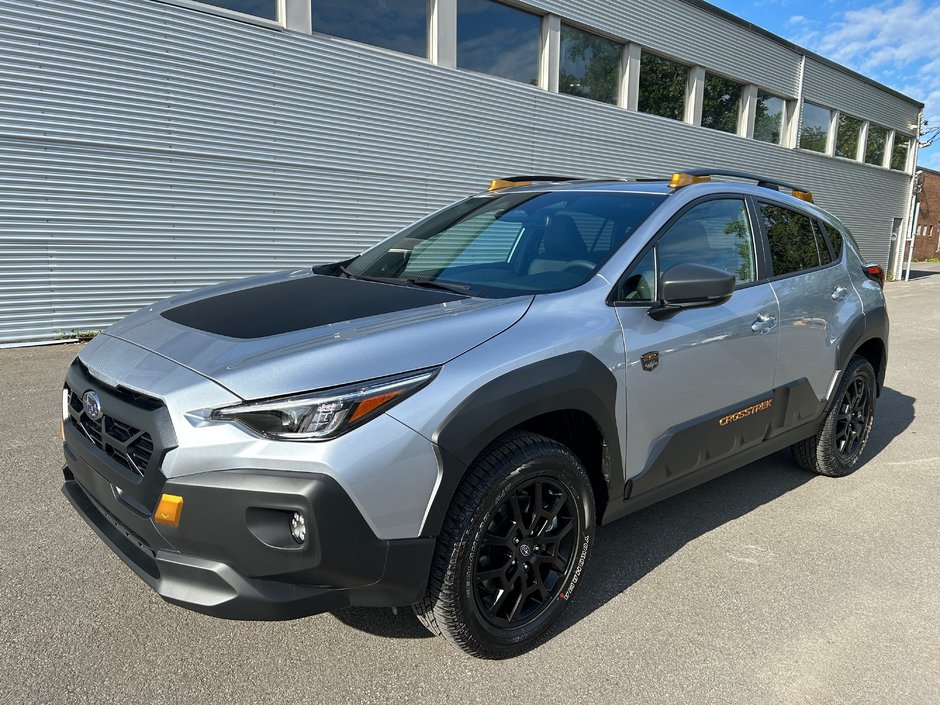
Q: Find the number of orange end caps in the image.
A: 3